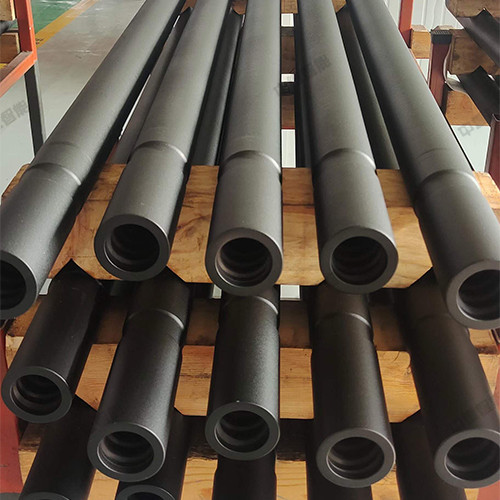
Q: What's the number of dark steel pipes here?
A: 15